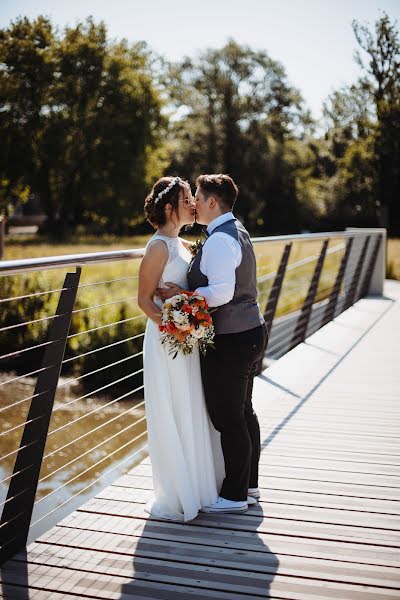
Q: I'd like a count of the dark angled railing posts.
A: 6